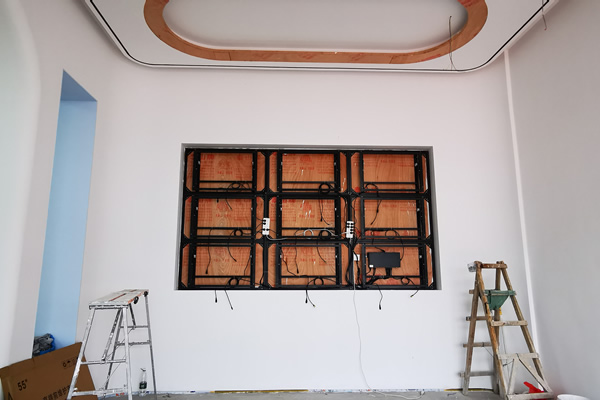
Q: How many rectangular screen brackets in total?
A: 9